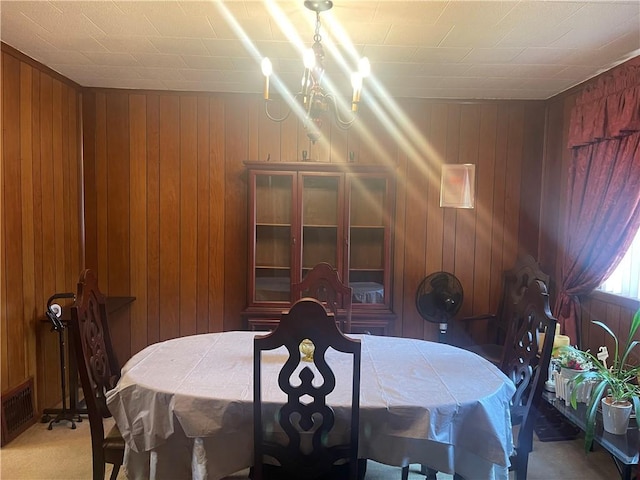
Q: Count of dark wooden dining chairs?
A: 5